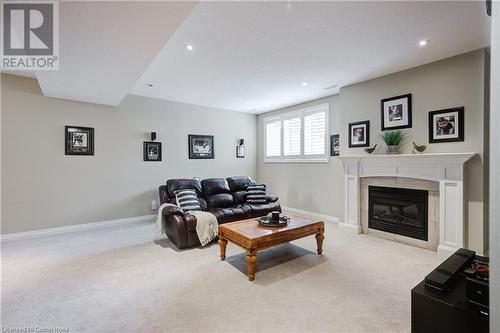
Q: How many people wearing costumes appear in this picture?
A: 0